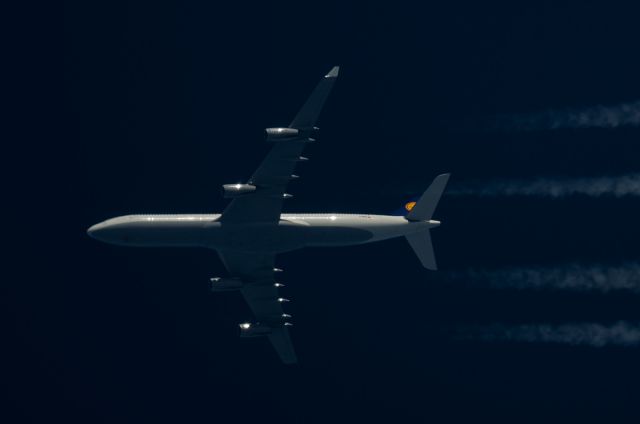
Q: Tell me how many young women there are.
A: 0